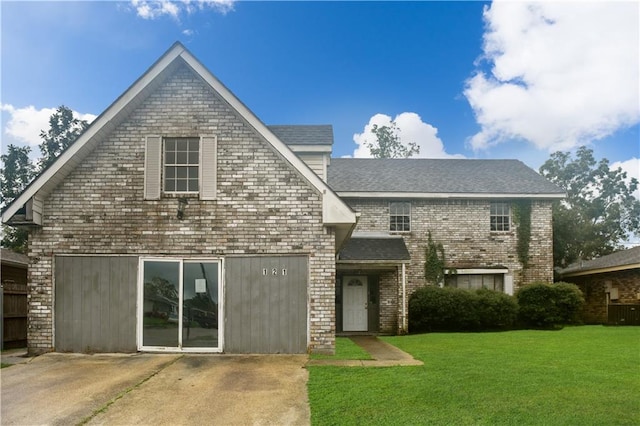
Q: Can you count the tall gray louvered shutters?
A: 2